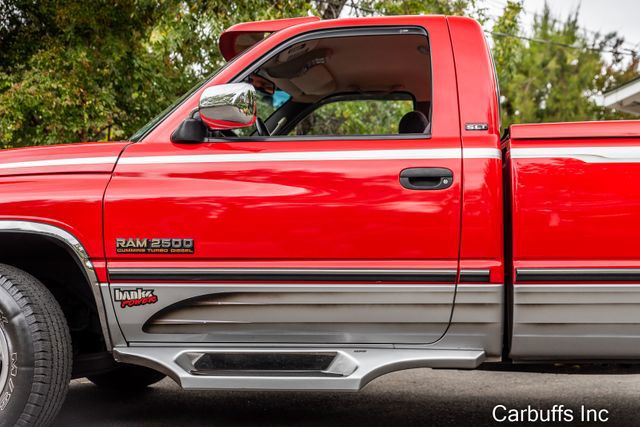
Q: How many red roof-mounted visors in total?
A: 1